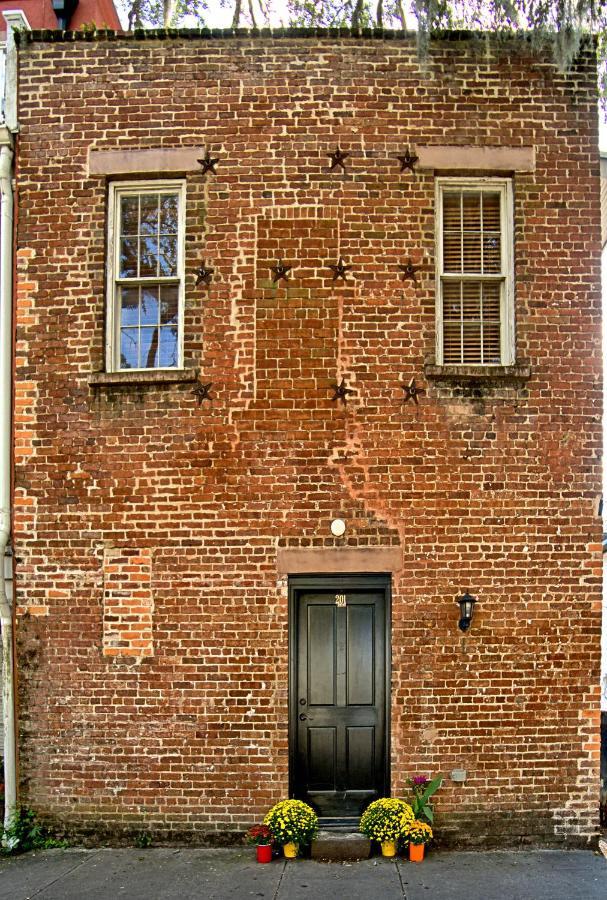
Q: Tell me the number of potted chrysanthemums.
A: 4